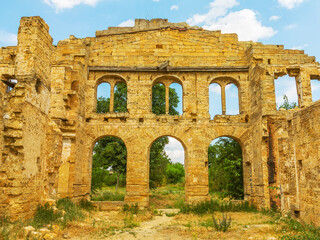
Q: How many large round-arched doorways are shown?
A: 3